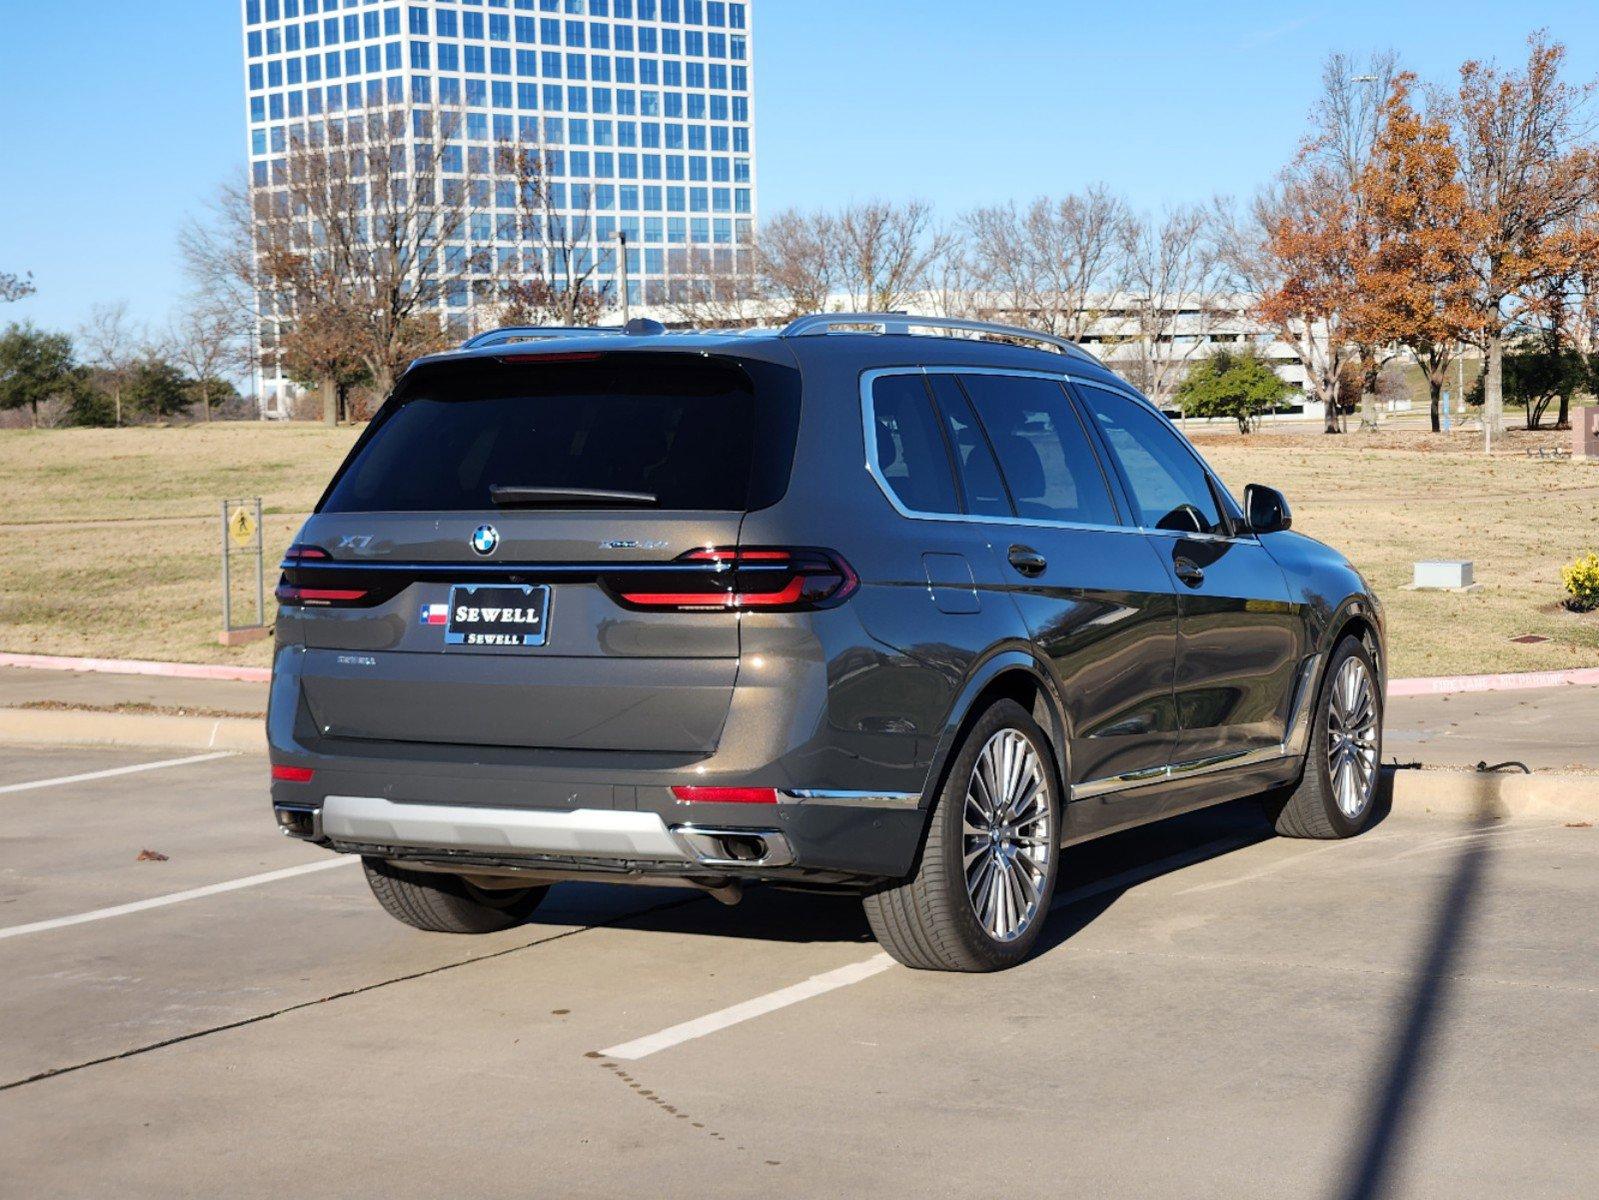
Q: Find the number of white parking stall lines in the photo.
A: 3